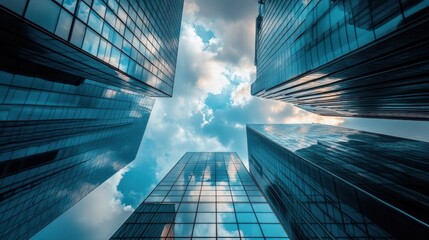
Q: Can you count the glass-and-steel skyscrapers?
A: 5